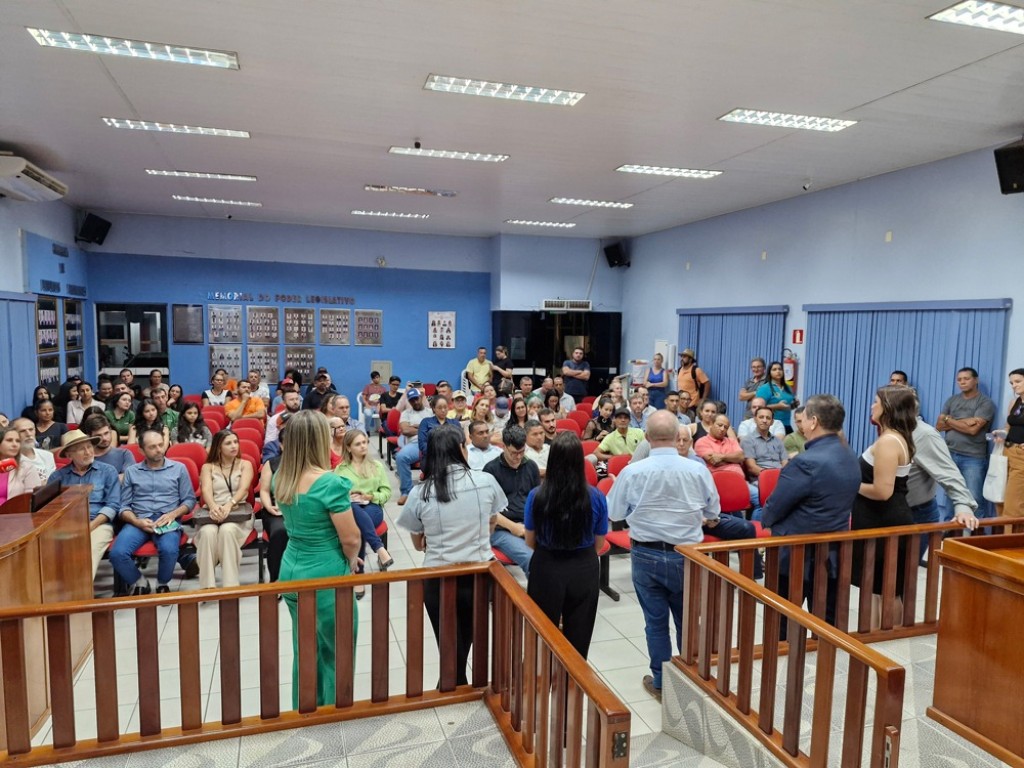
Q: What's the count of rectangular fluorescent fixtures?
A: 13